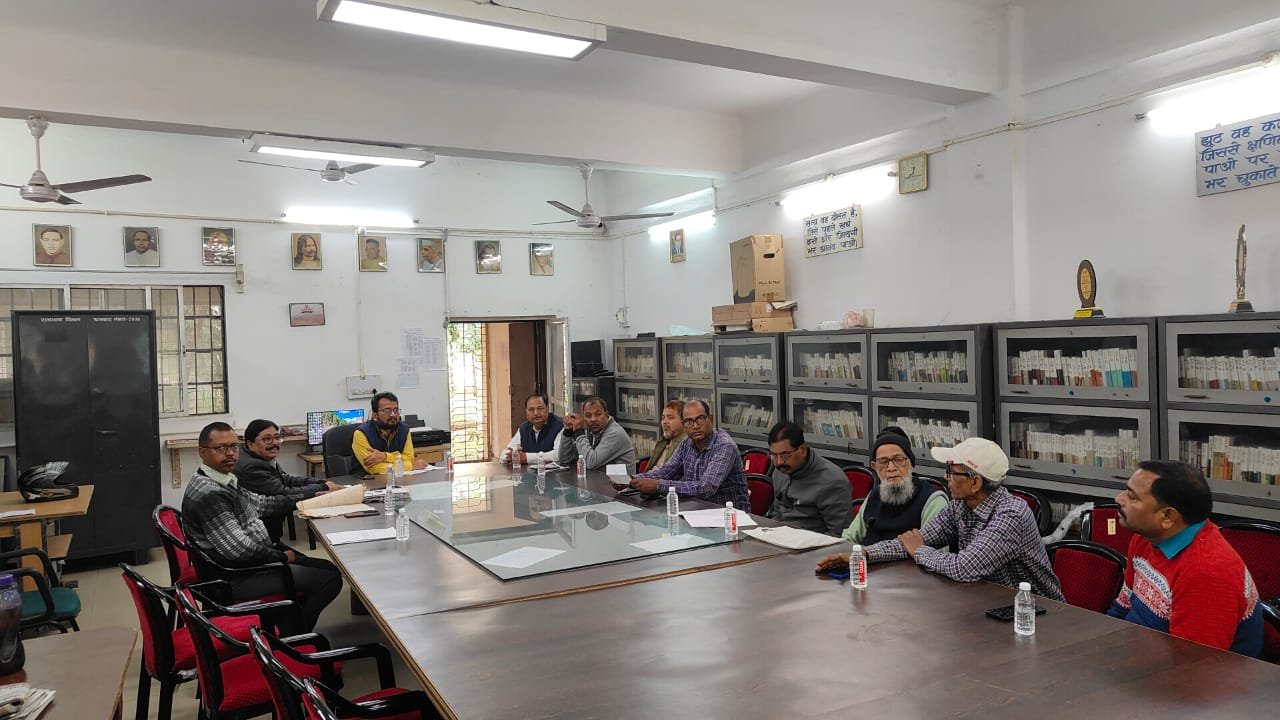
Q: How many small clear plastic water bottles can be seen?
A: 12